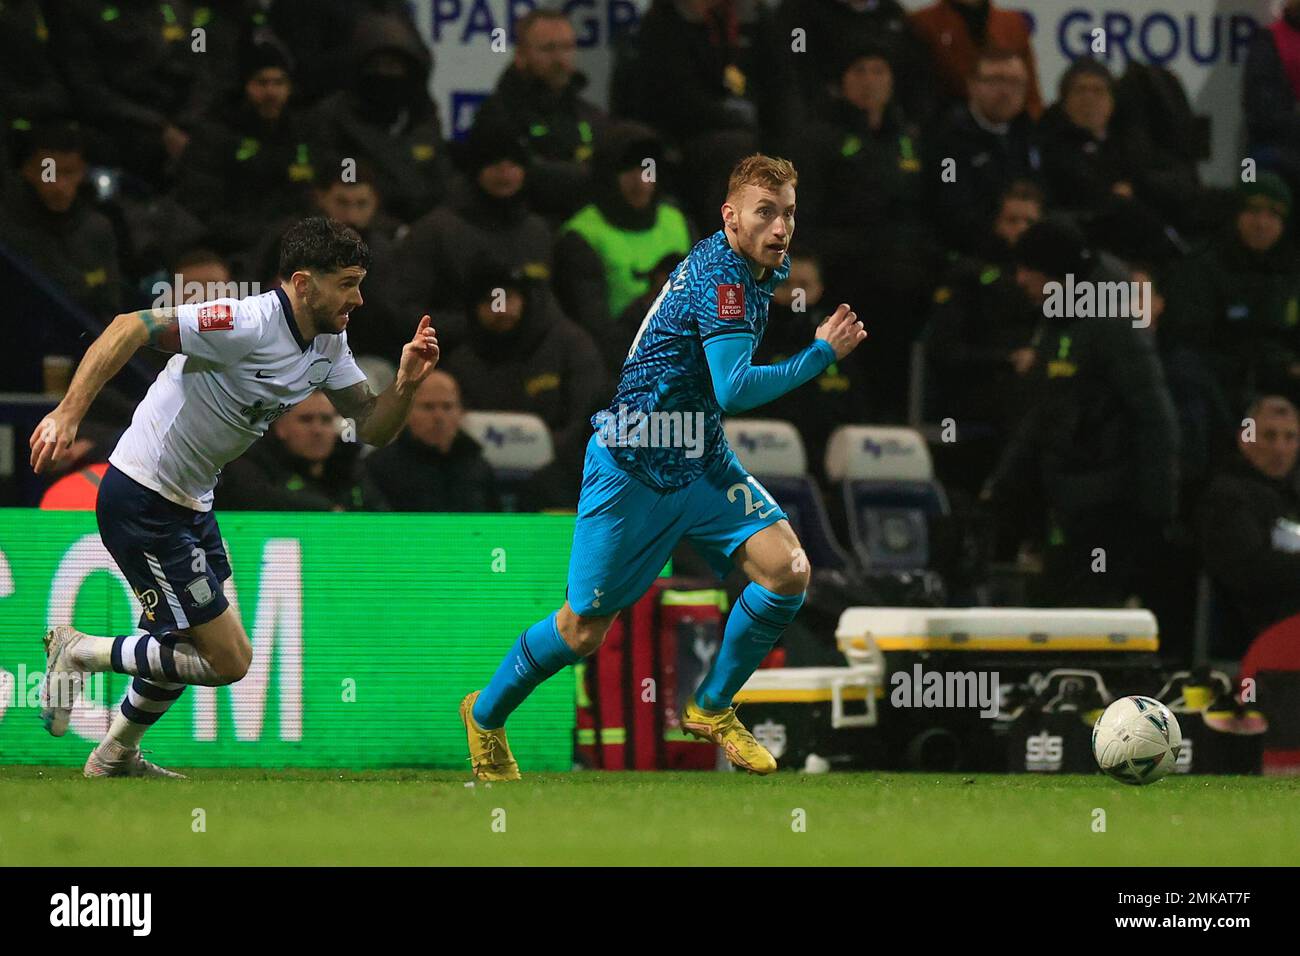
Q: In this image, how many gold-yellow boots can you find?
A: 2